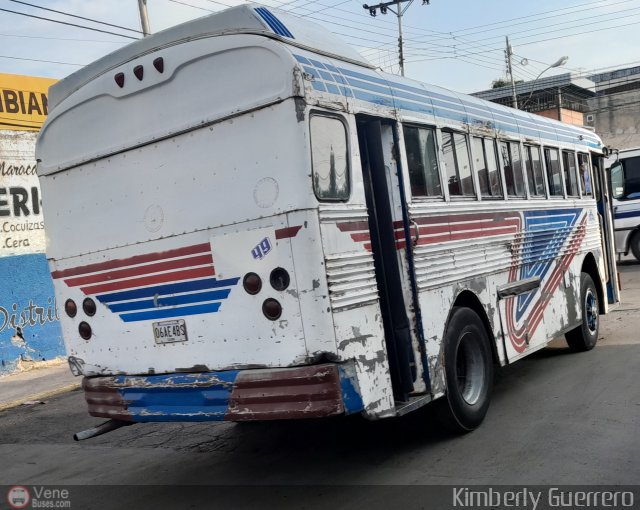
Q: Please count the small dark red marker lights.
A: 3